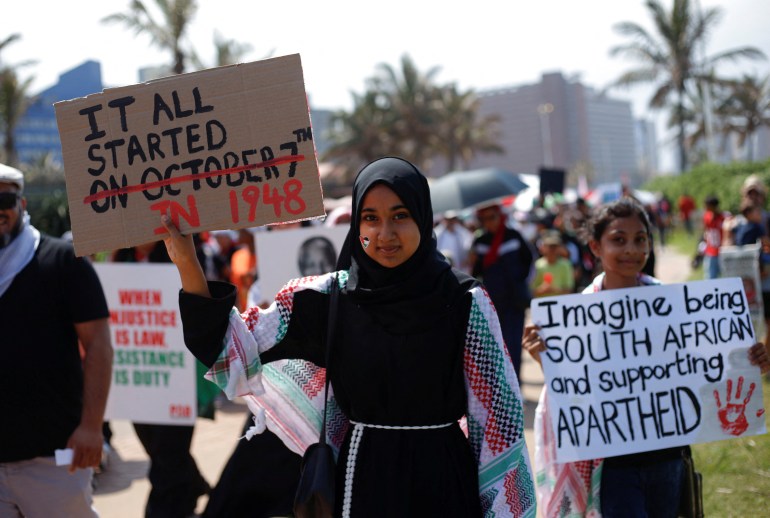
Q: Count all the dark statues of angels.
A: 0